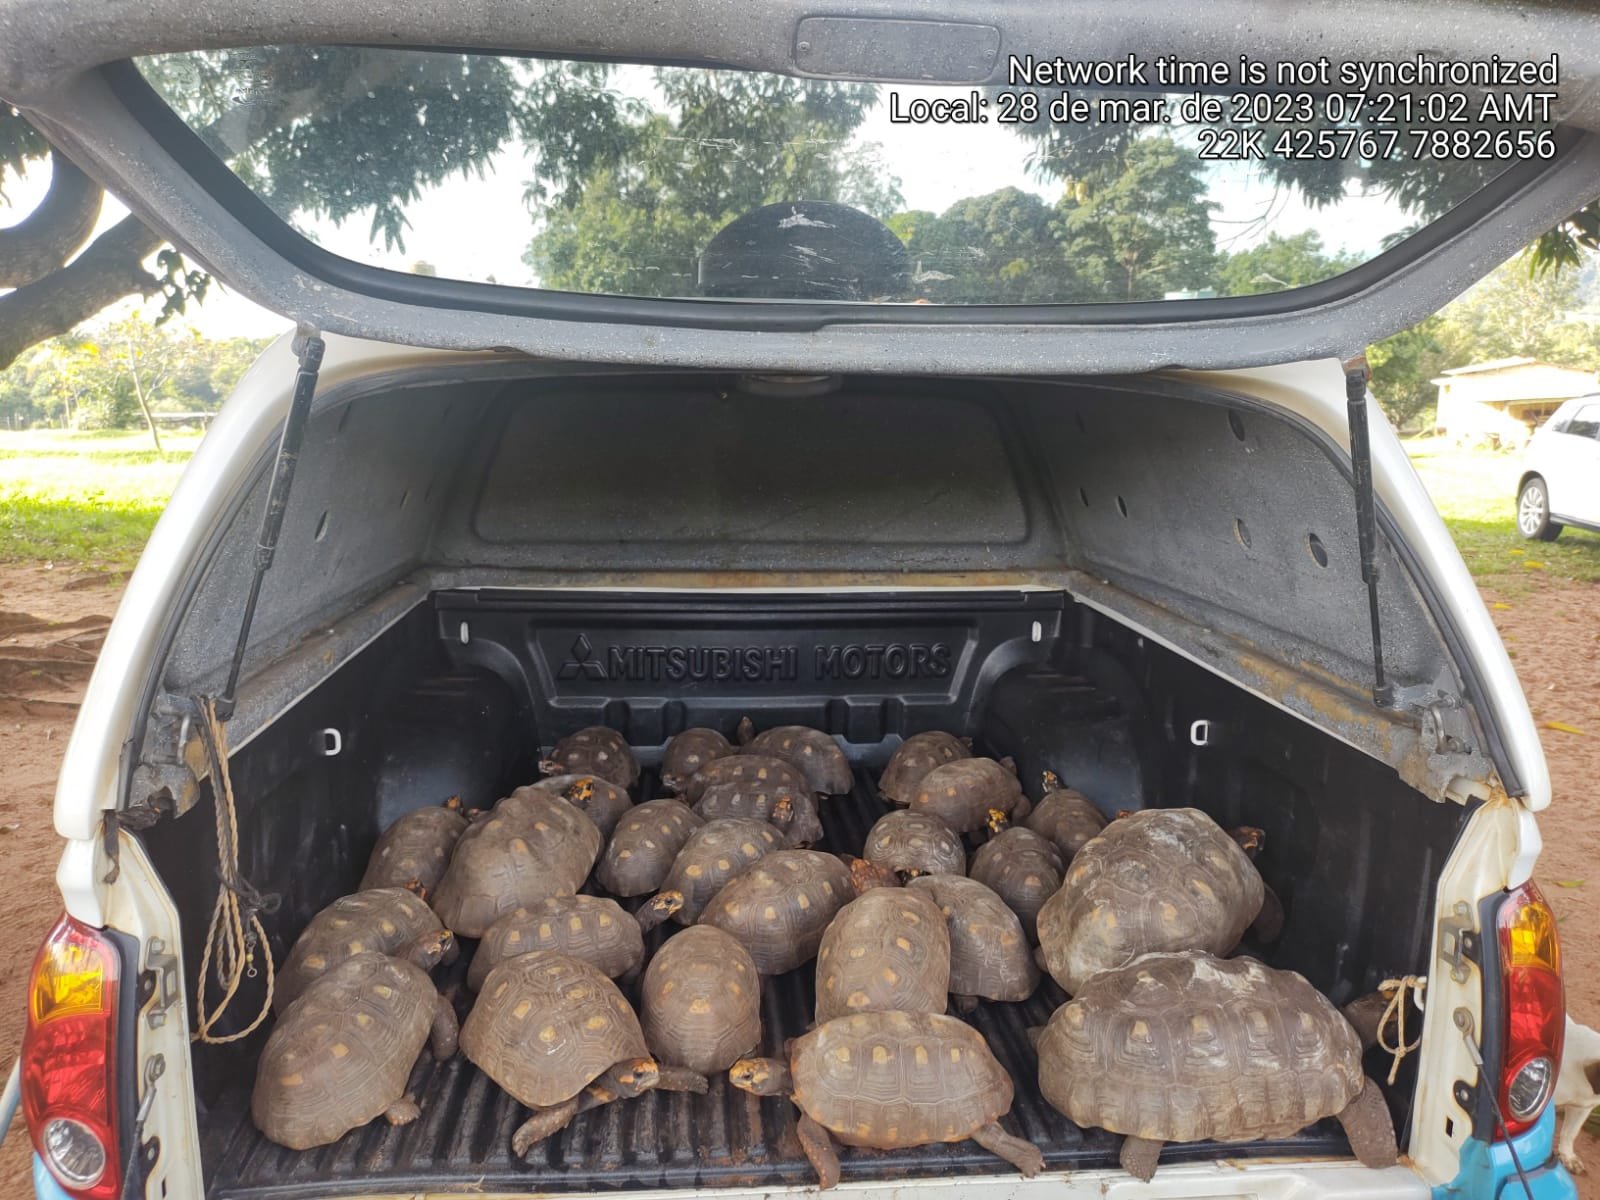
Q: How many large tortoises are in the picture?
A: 2